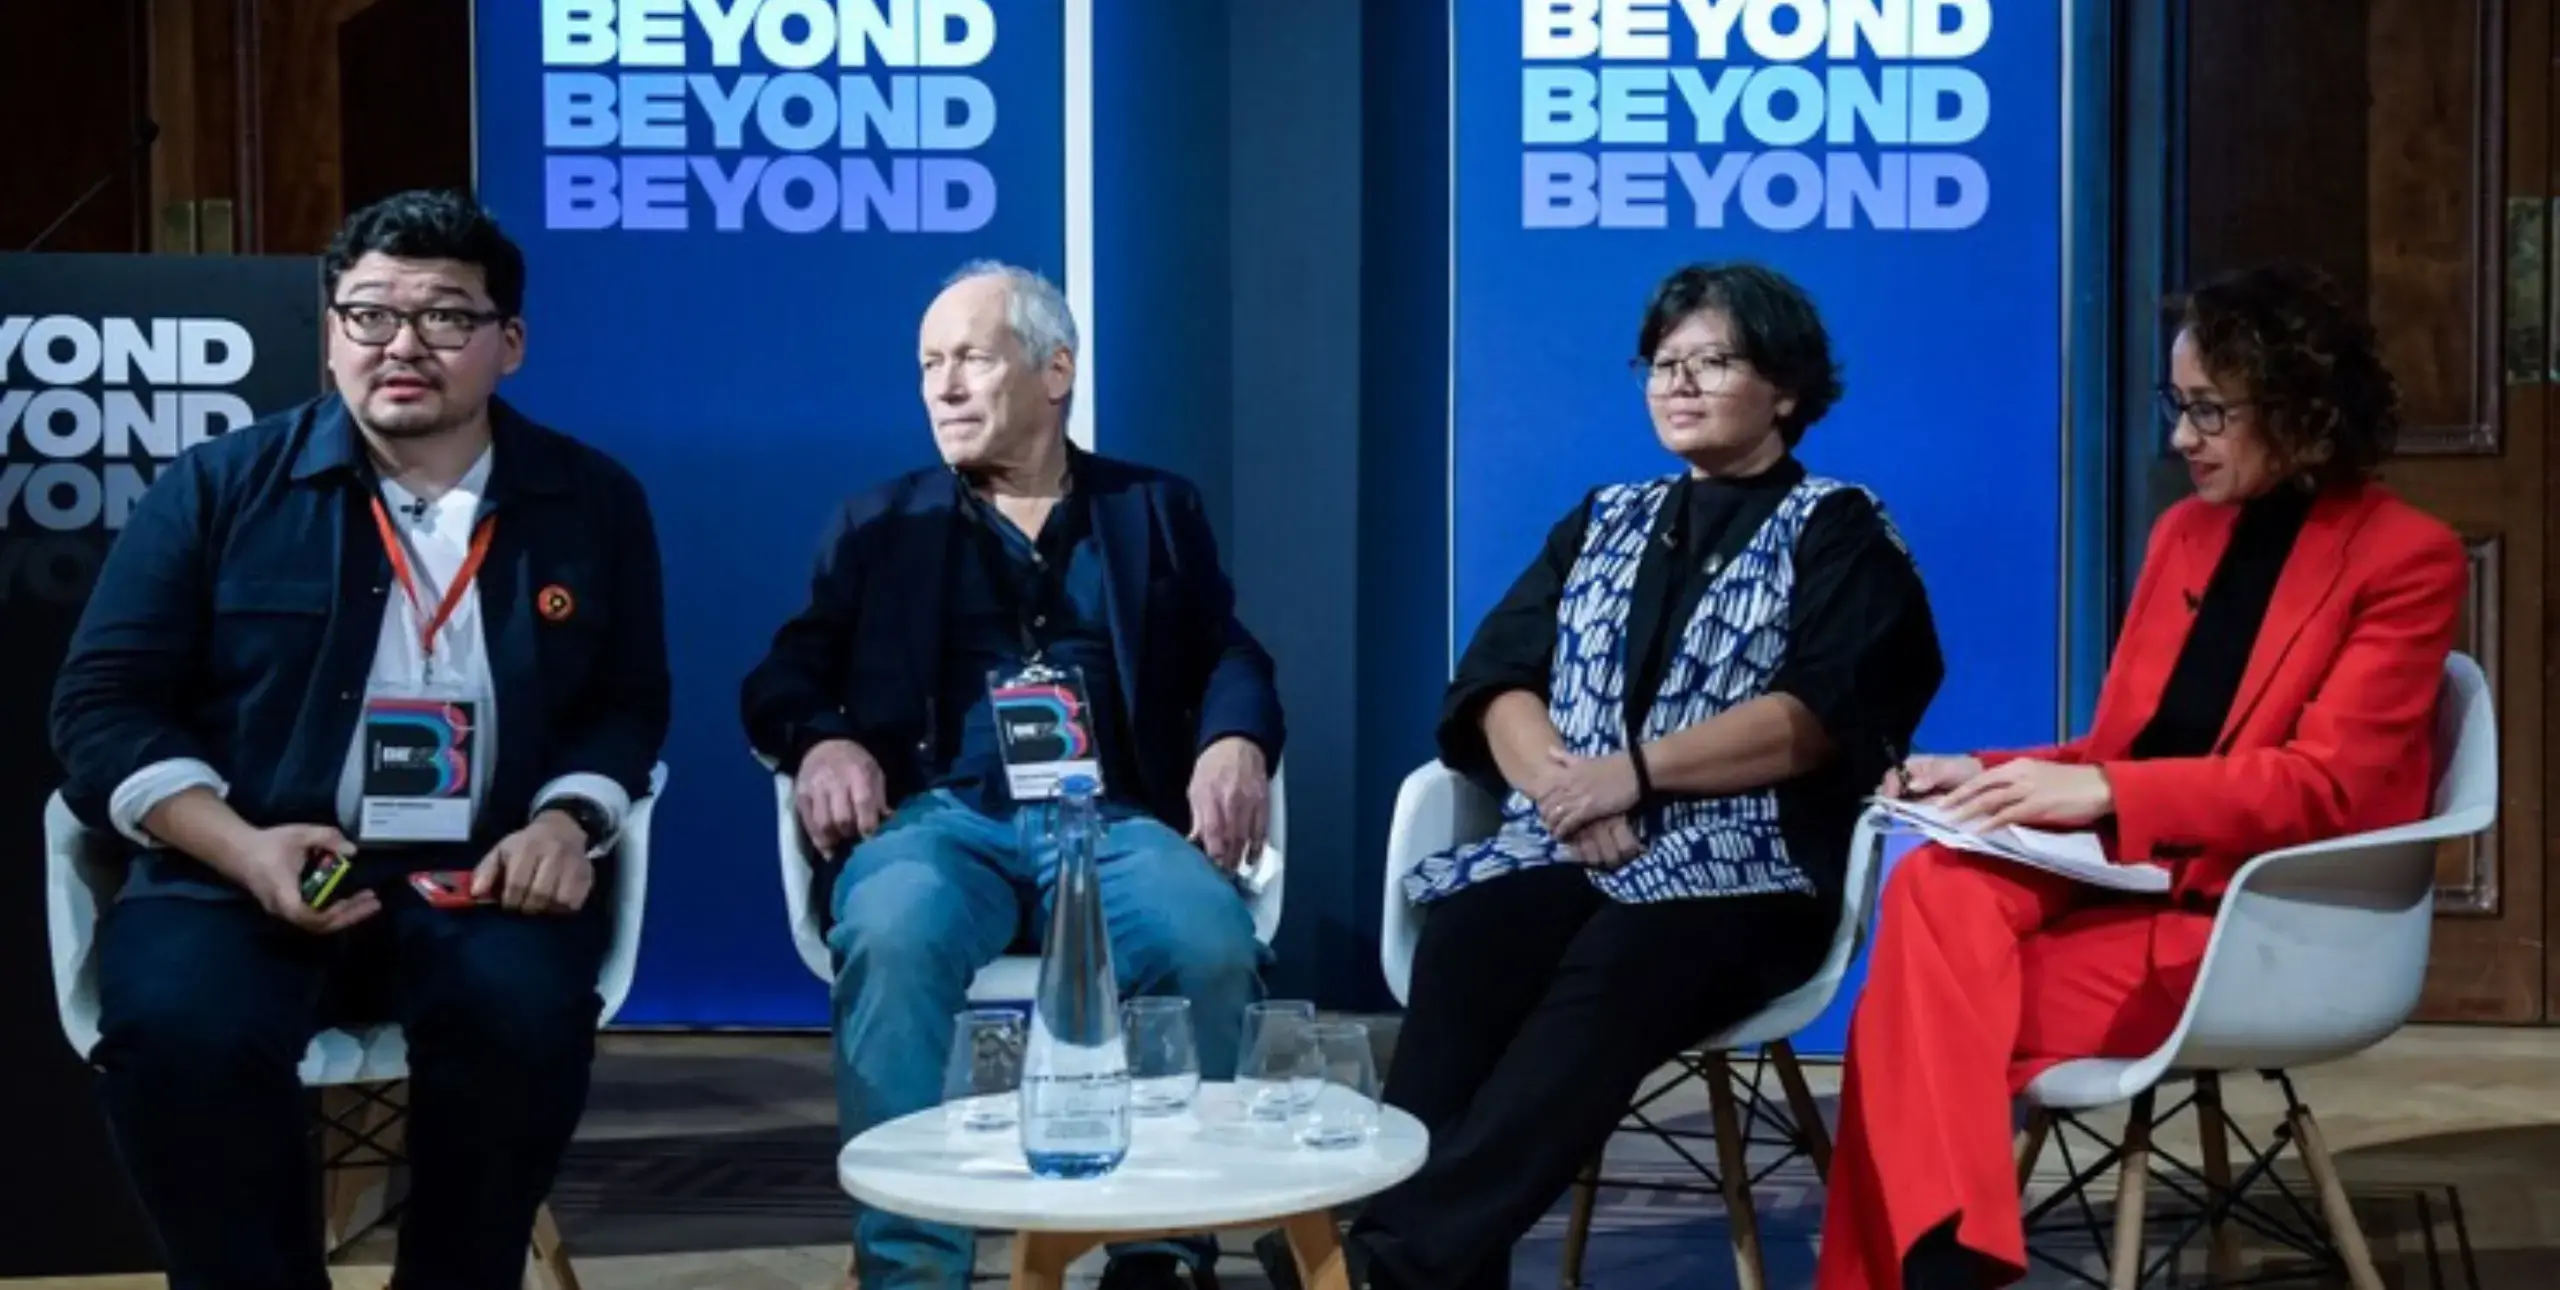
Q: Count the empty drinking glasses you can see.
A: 4